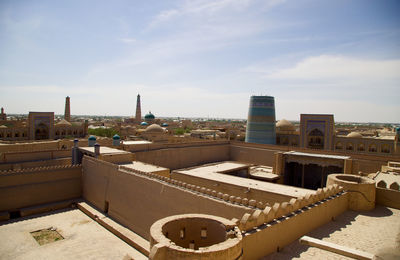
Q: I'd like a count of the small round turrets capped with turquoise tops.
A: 2